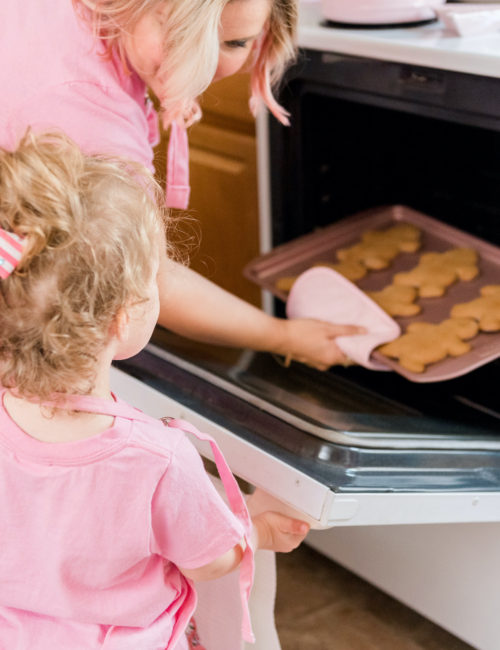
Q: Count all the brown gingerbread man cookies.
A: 6